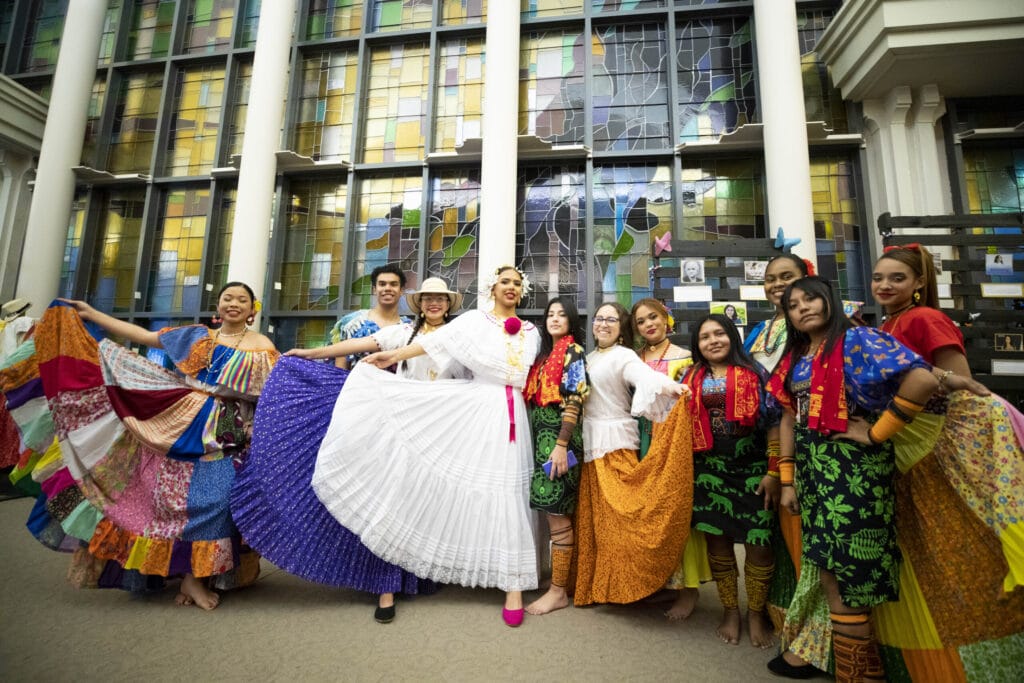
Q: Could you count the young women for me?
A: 10